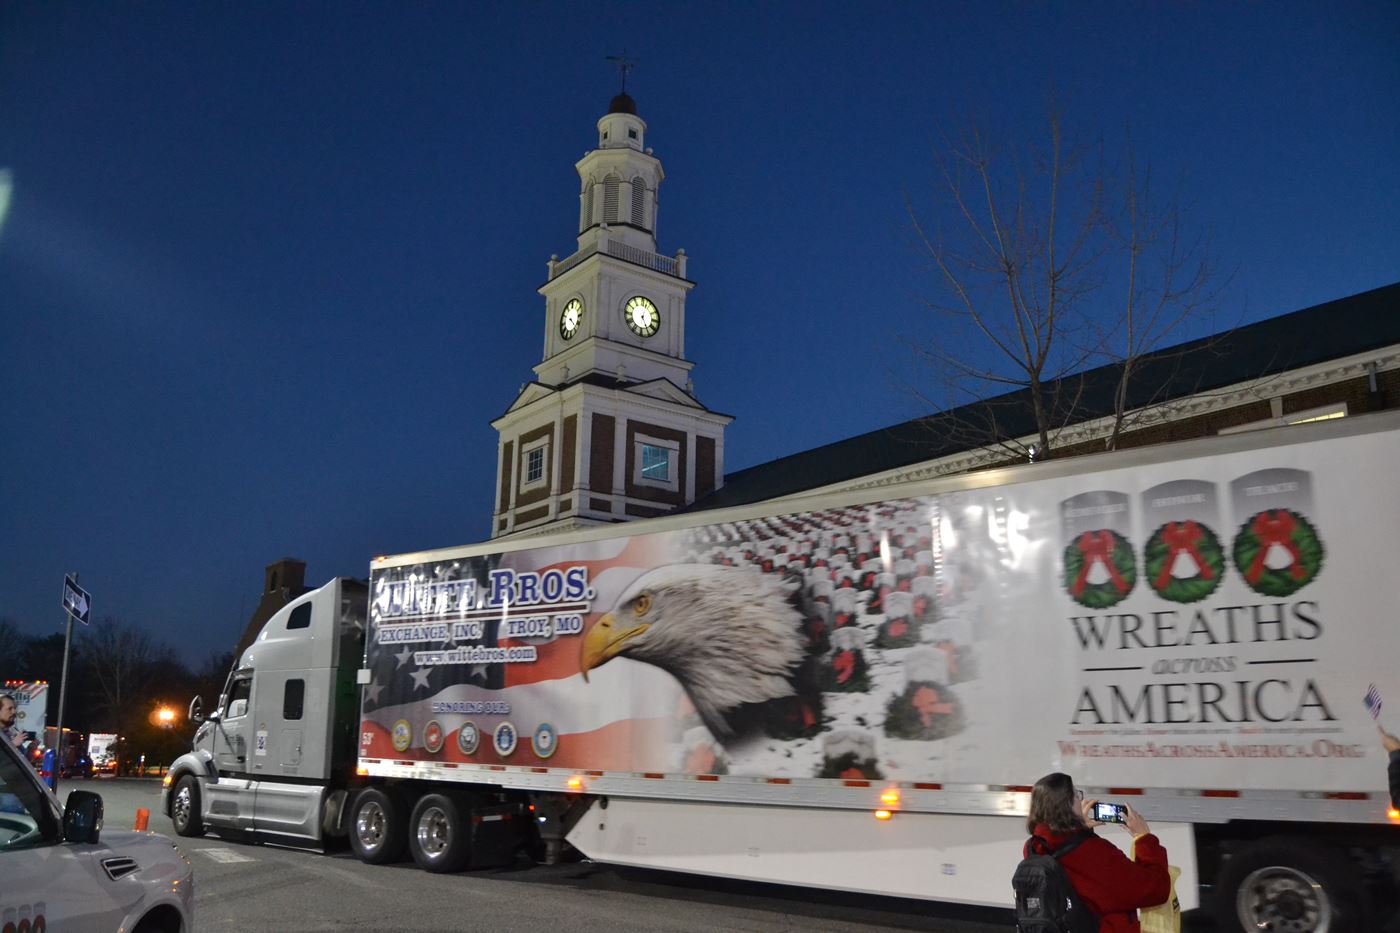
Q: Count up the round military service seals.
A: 5